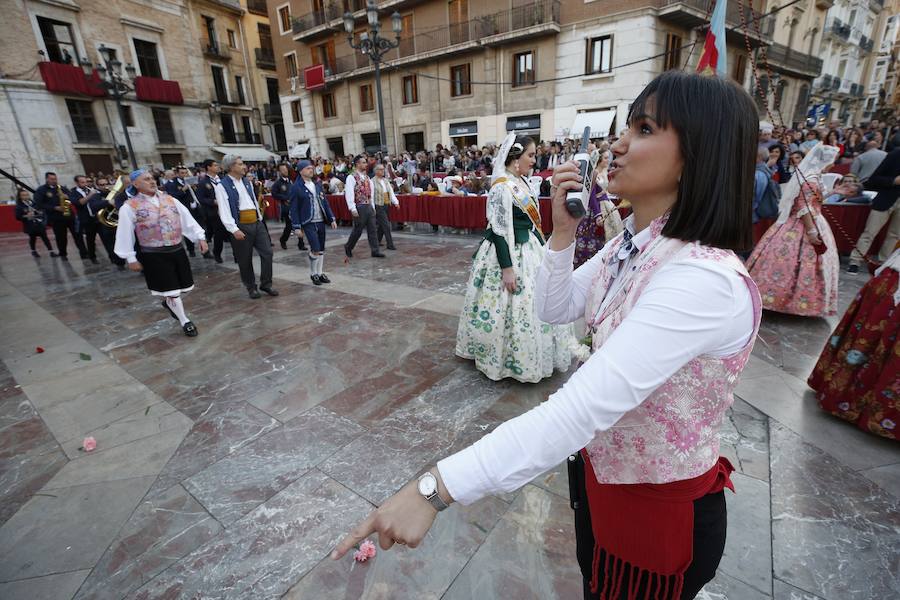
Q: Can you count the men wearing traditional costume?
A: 5